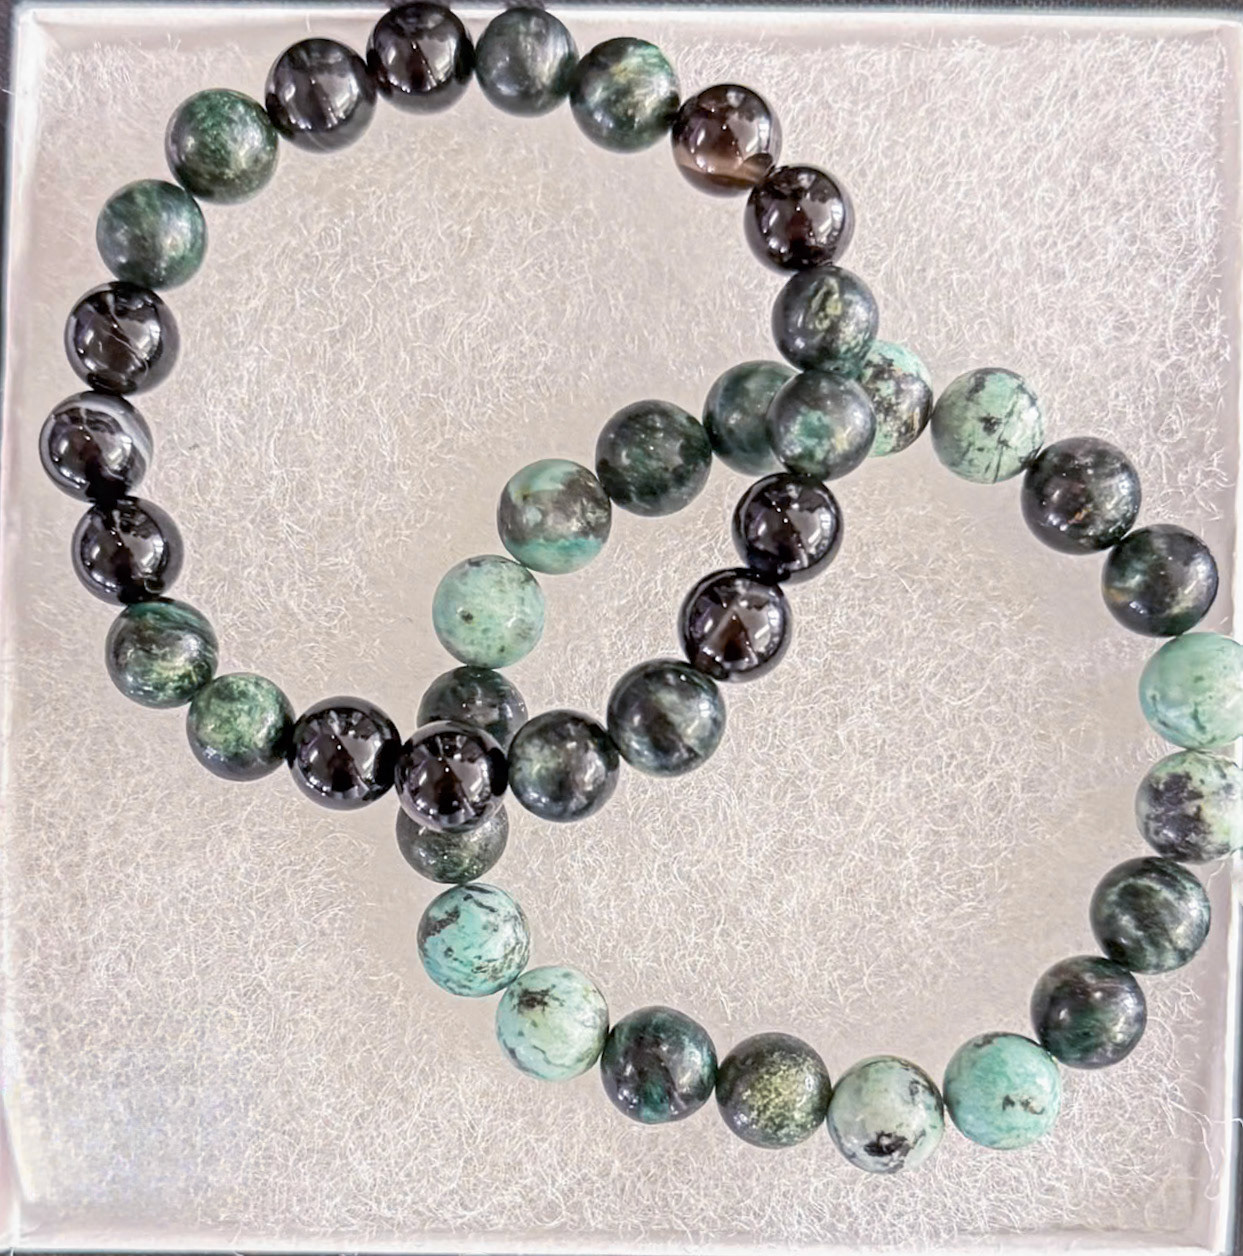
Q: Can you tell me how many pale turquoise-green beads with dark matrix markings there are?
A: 10